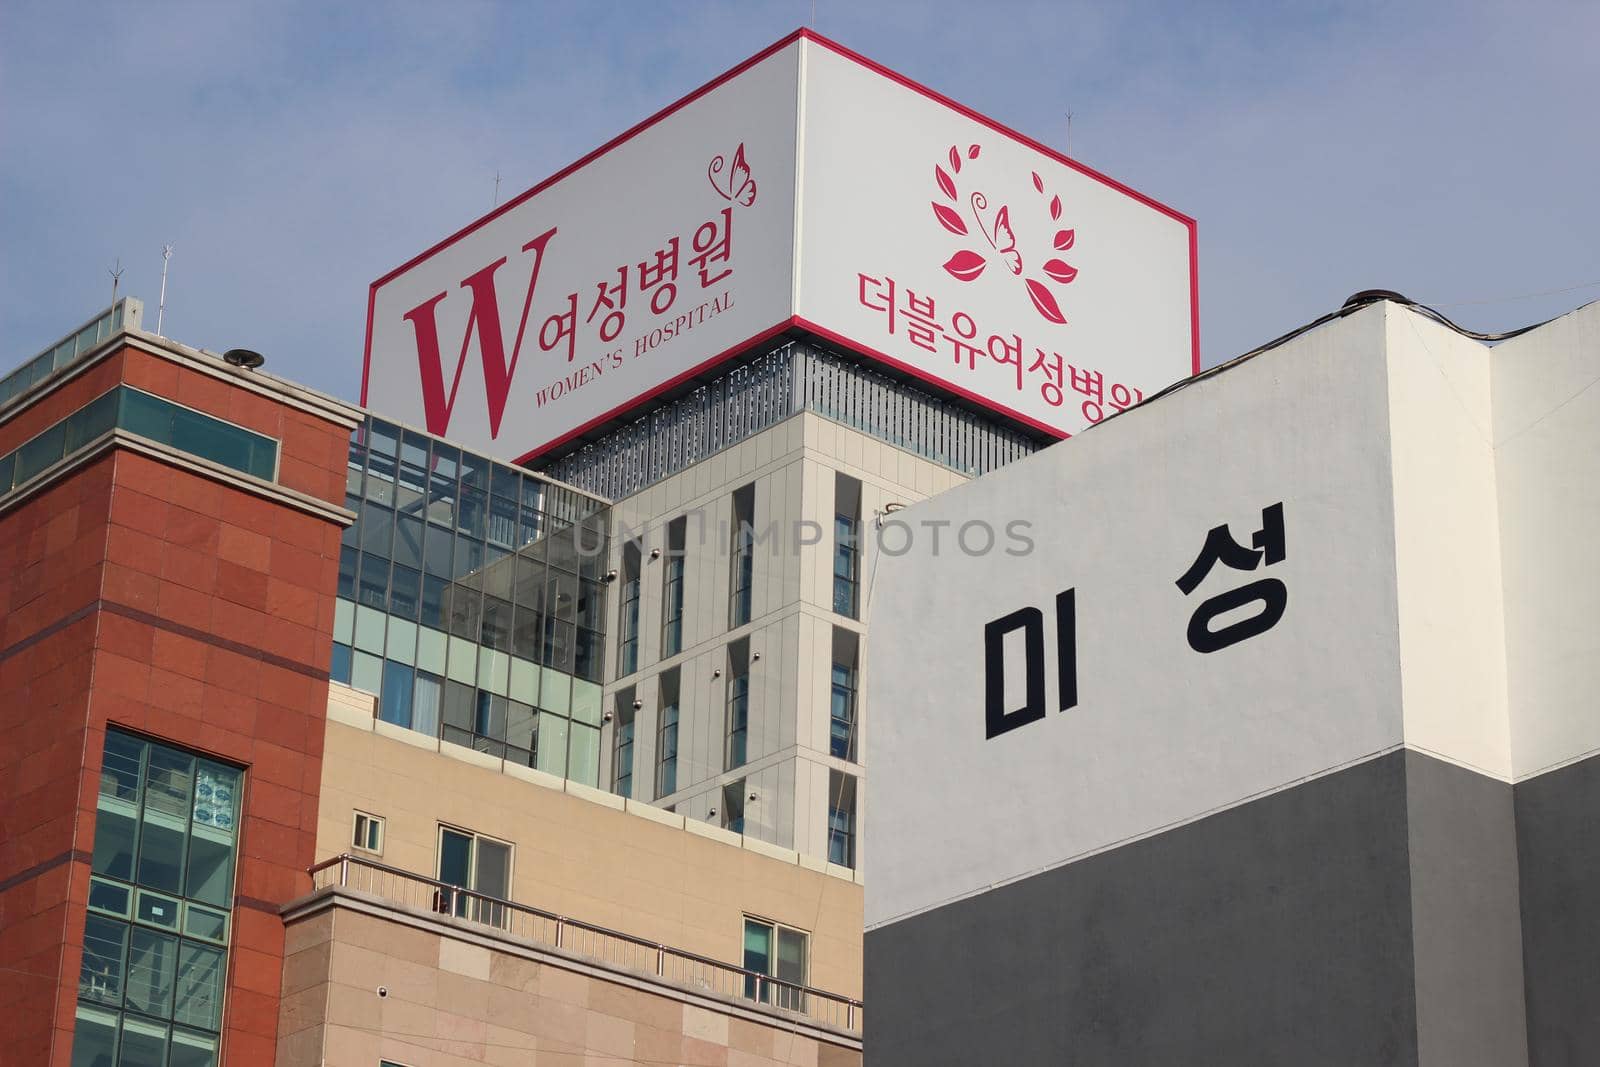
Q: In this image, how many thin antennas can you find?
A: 5